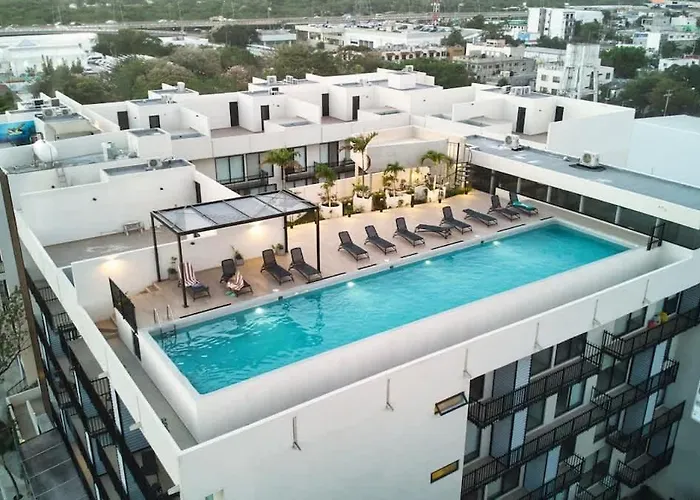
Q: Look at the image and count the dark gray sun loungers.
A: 12